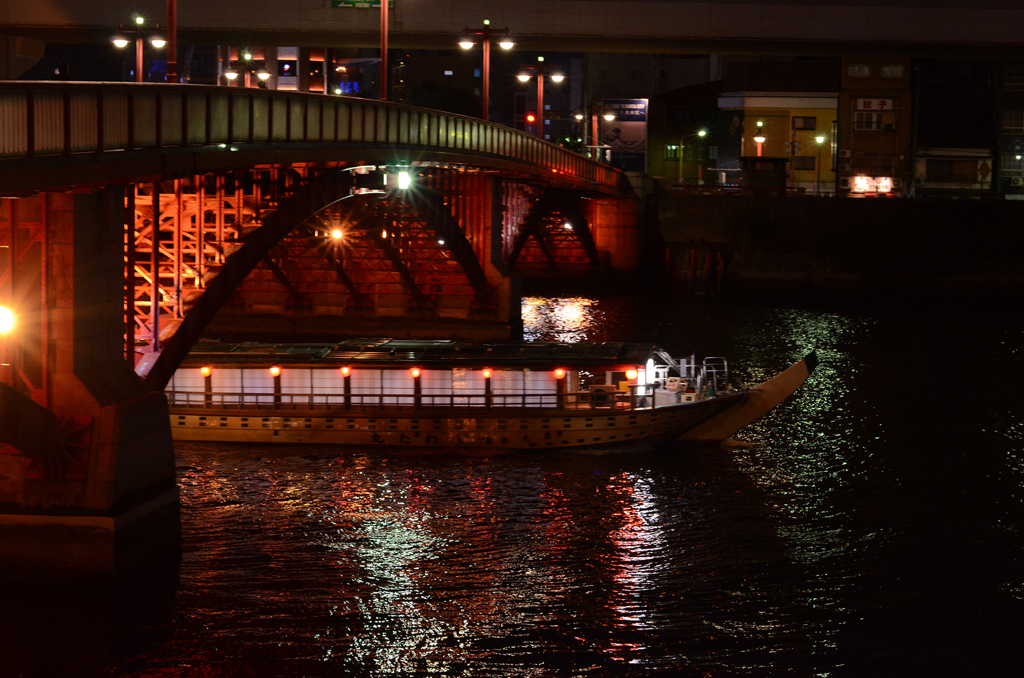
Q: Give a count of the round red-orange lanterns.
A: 7